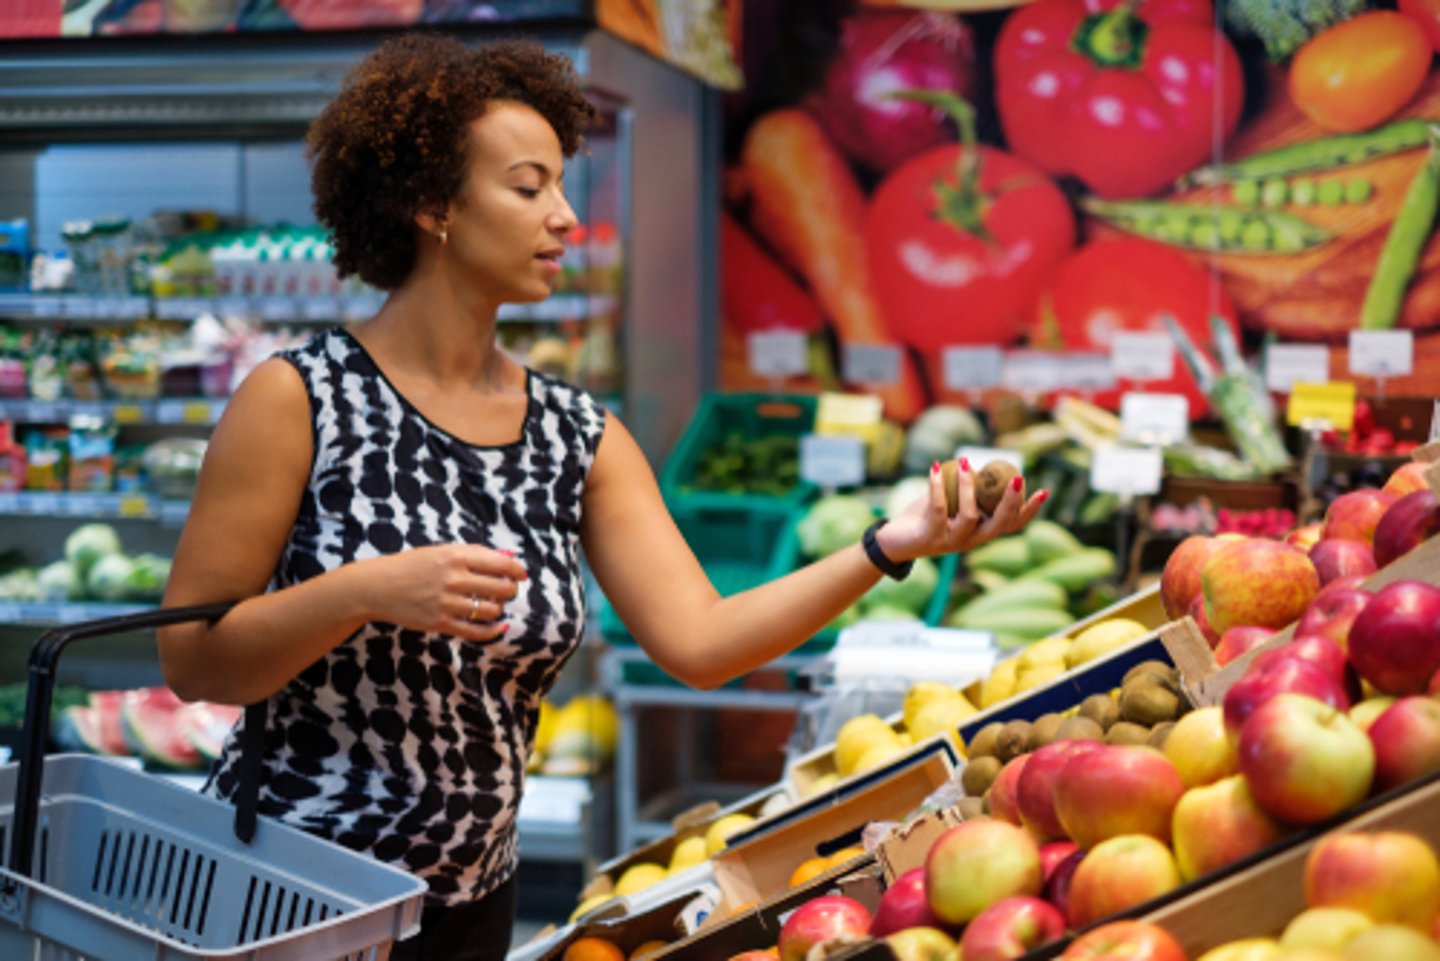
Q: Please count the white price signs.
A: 12